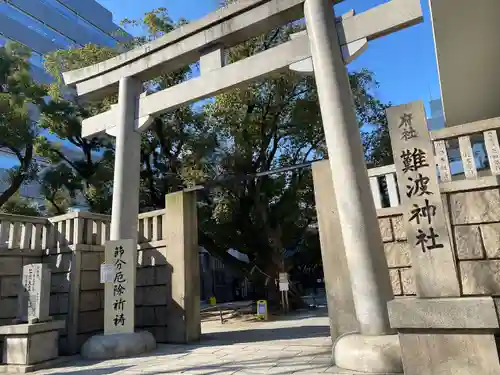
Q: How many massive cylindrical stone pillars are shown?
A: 2